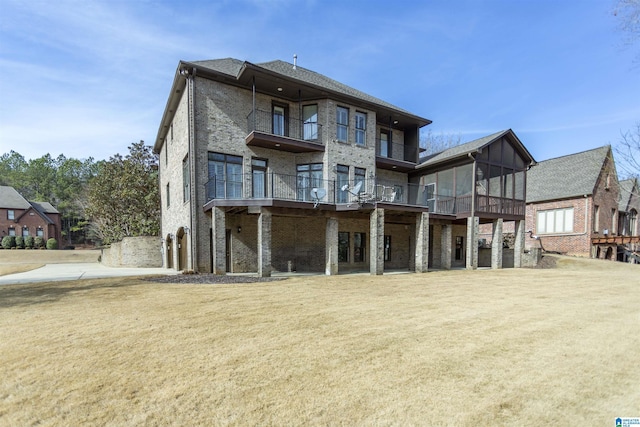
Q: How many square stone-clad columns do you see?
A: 9